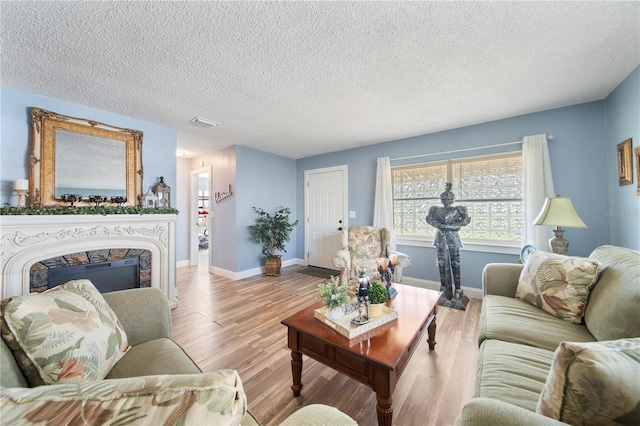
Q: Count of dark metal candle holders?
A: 3